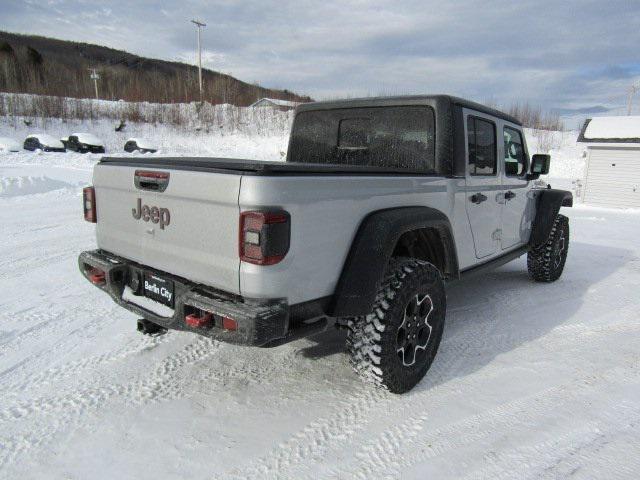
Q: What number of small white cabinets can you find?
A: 1